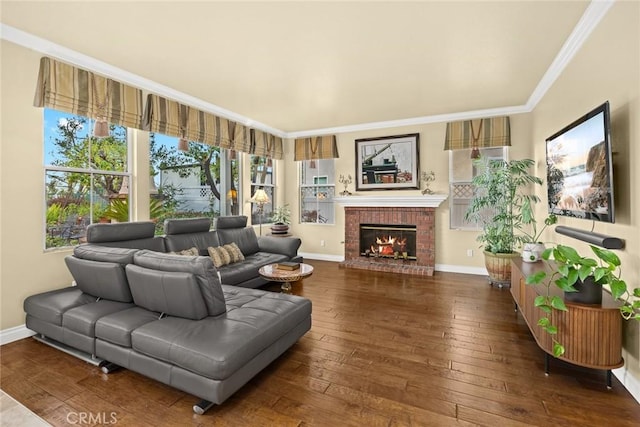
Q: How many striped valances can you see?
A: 5